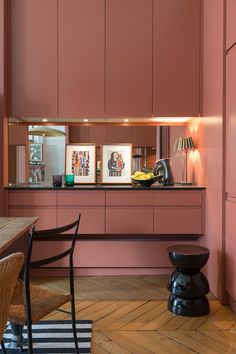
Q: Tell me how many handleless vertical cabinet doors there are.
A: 4